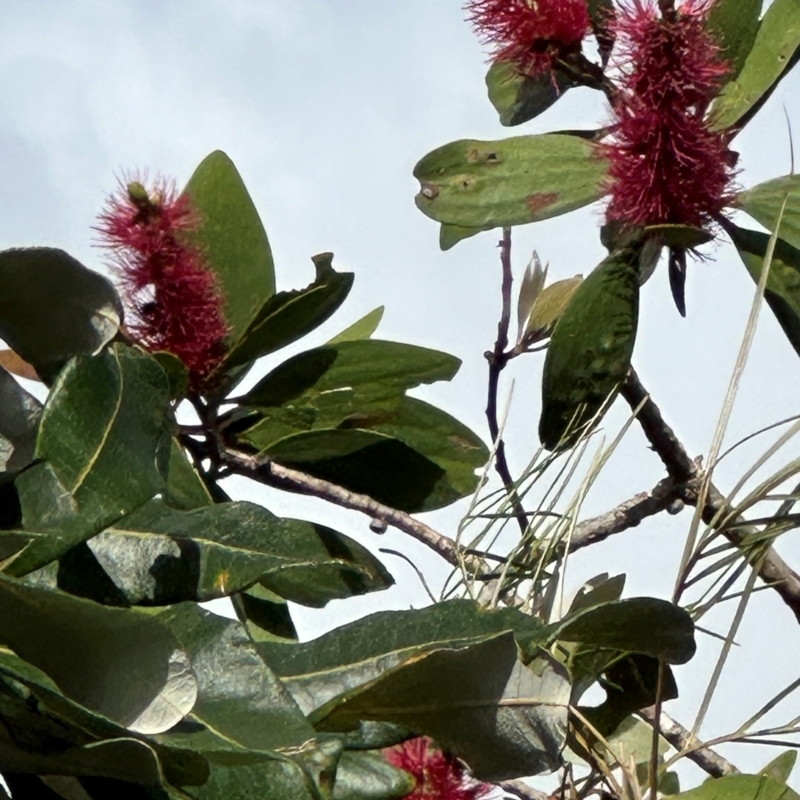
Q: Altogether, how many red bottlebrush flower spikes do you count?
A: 4